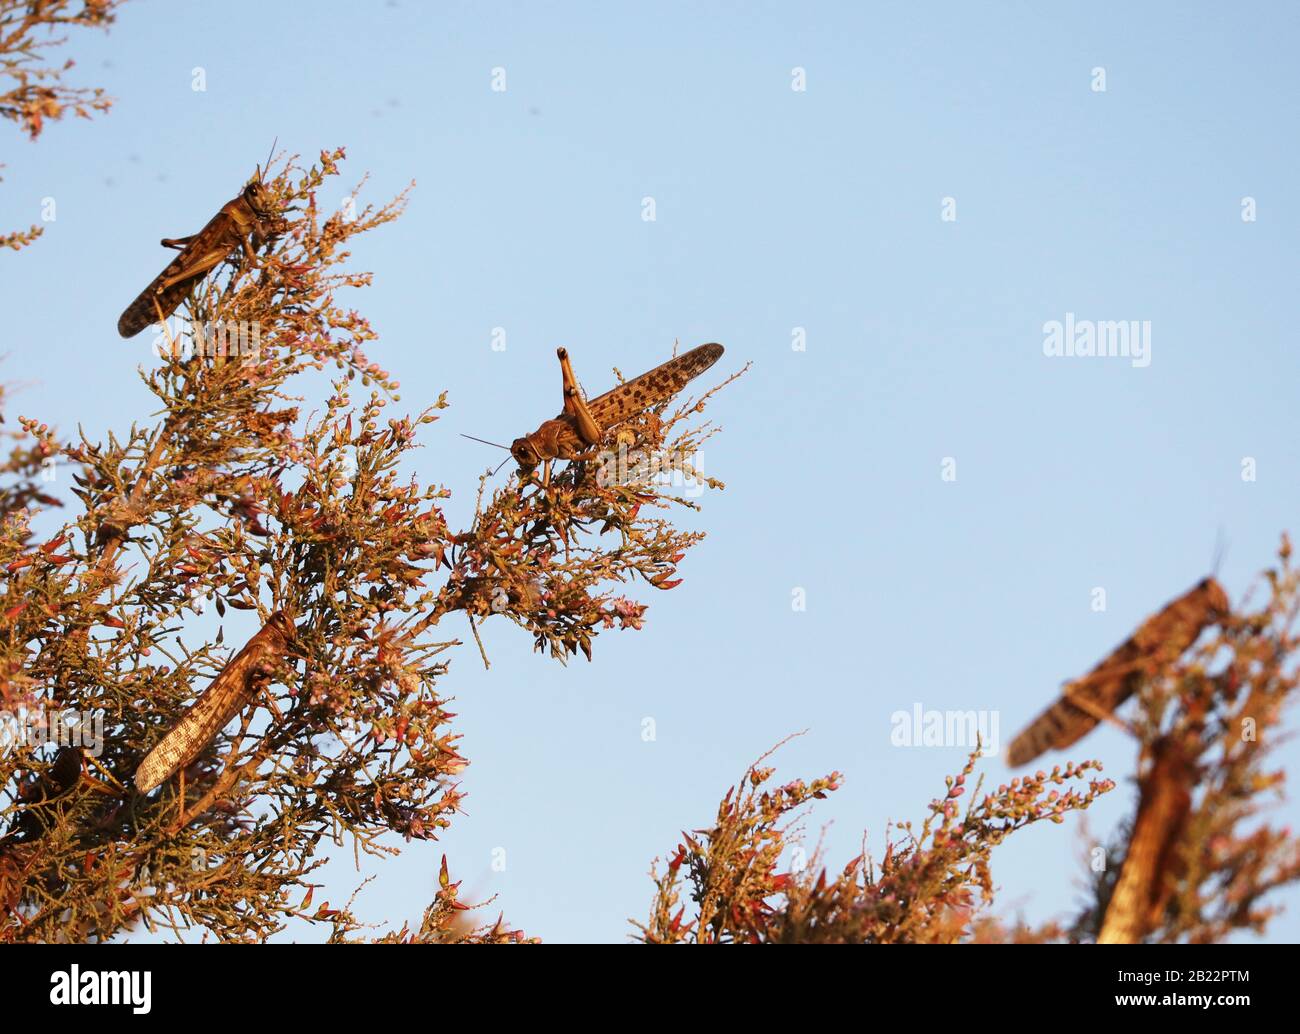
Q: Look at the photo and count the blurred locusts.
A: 2